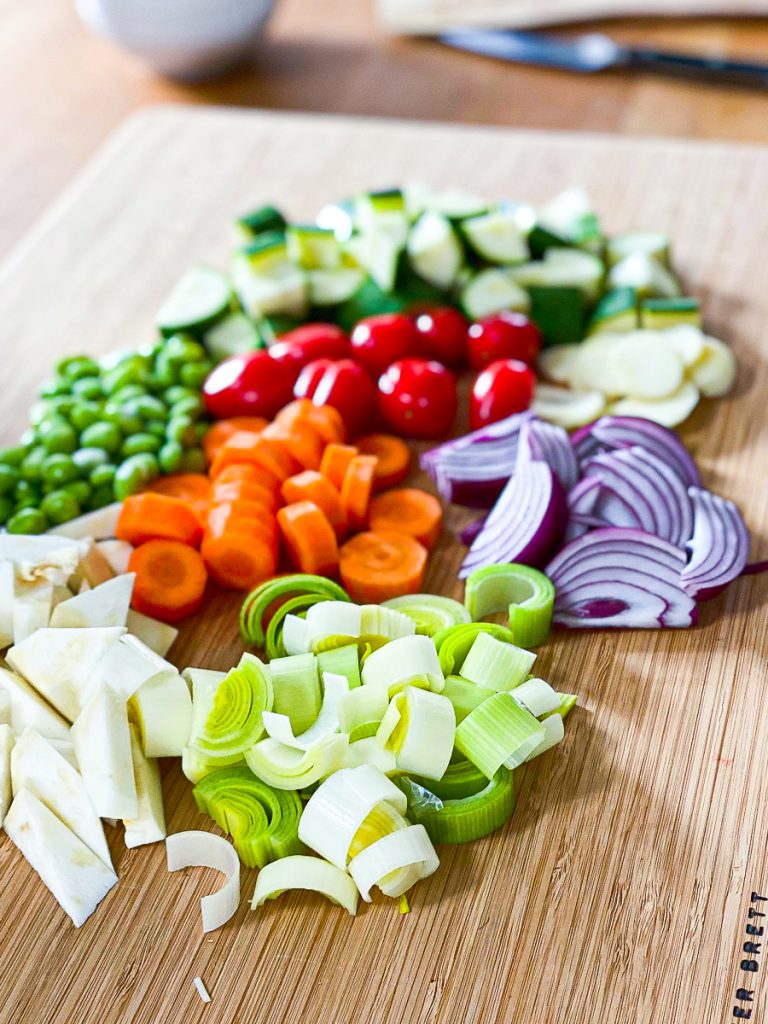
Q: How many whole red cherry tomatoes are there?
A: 8